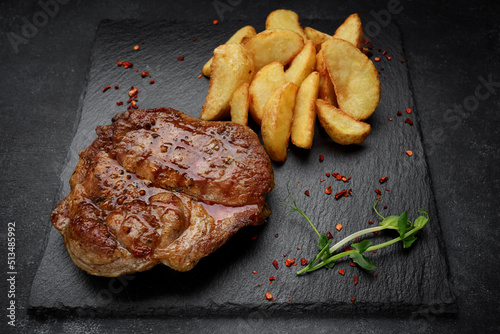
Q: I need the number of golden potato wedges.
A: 14